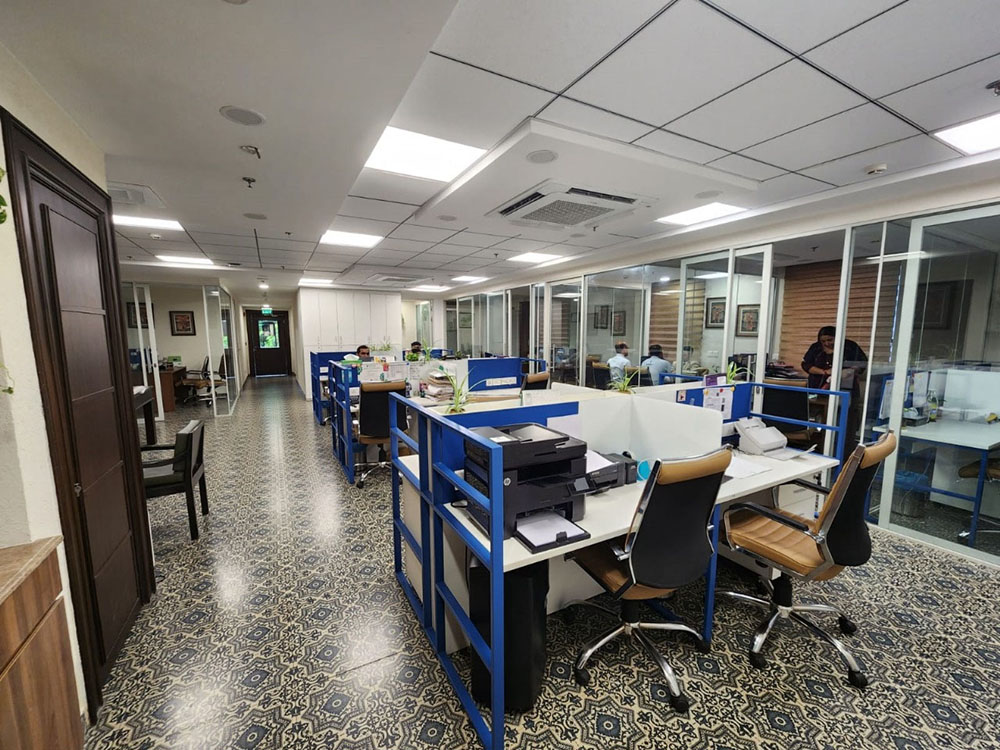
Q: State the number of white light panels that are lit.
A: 10